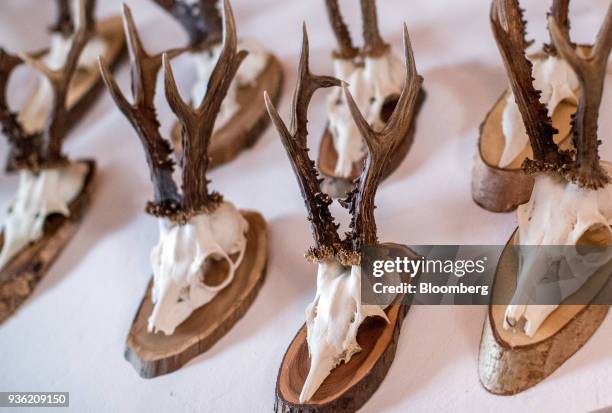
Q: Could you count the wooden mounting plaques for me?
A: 8